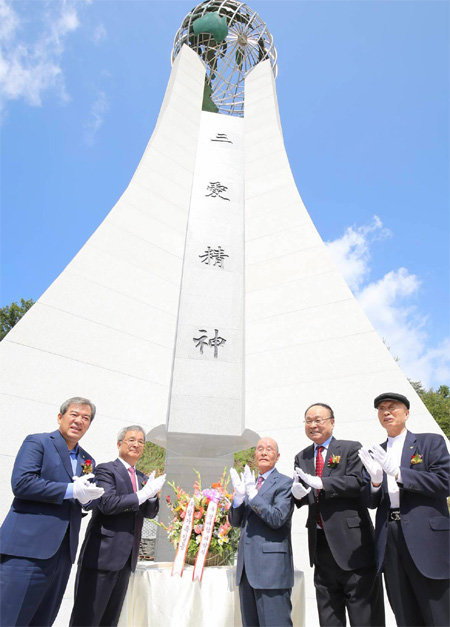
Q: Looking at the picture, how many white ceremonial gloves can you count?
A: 10